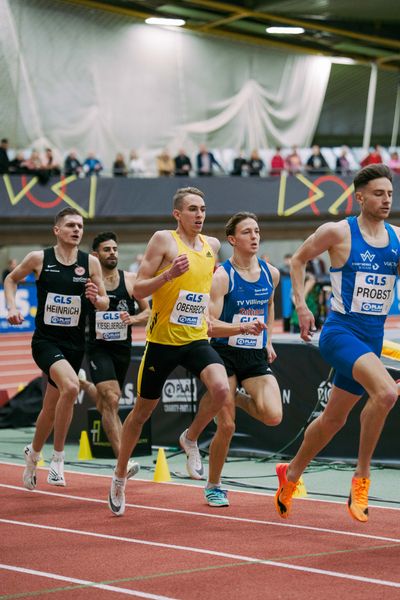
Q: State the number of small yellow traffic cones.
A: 4